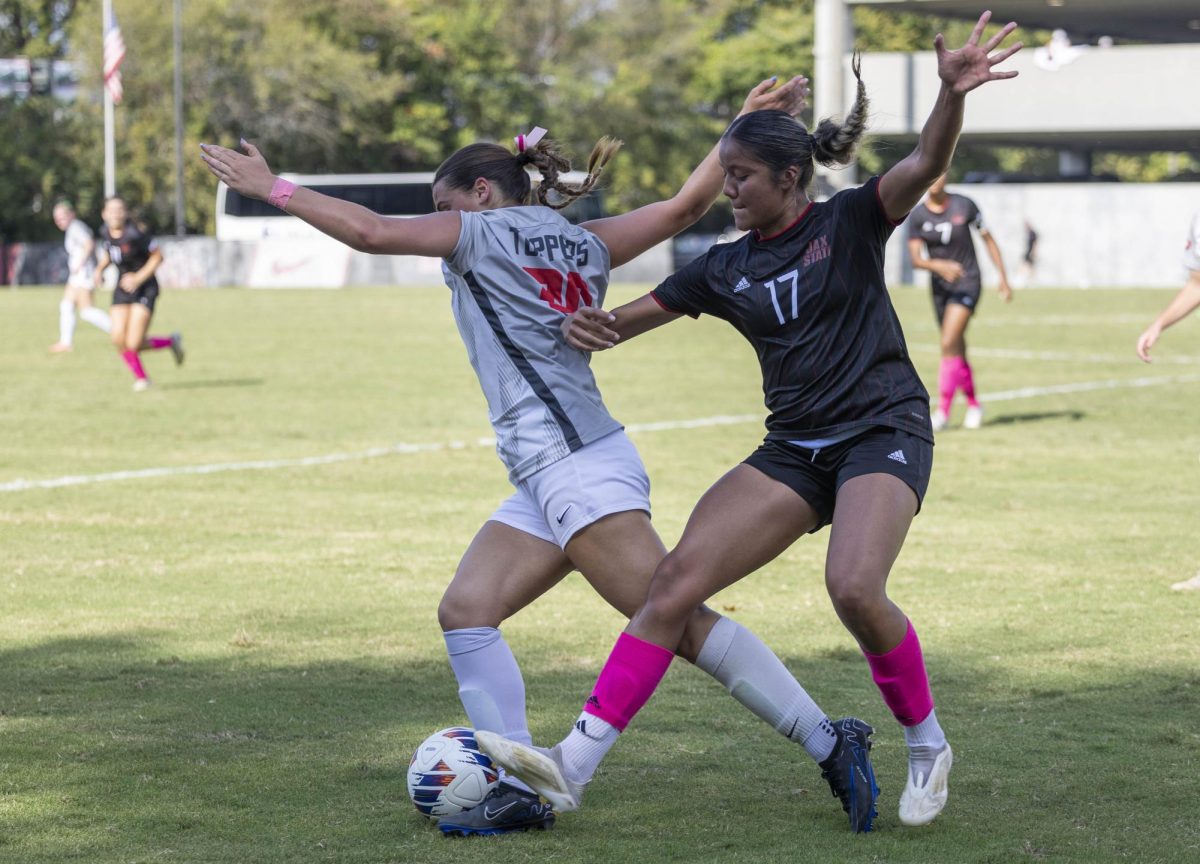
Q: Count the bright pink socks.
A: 6